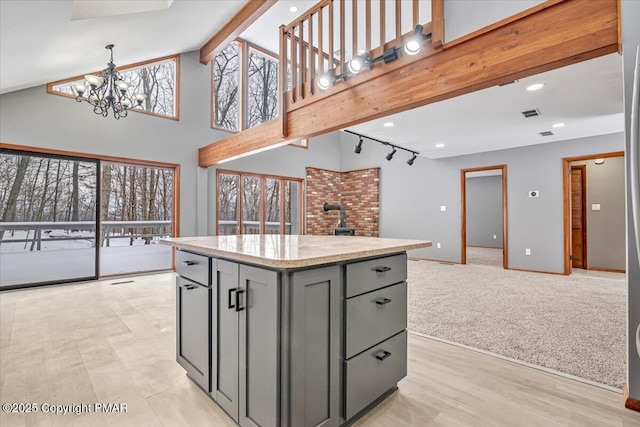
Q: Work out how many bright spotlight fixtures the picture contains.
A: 3